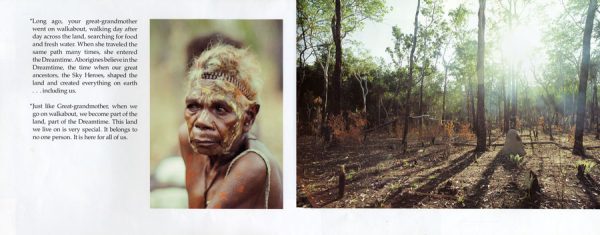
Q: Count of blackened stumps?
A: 3